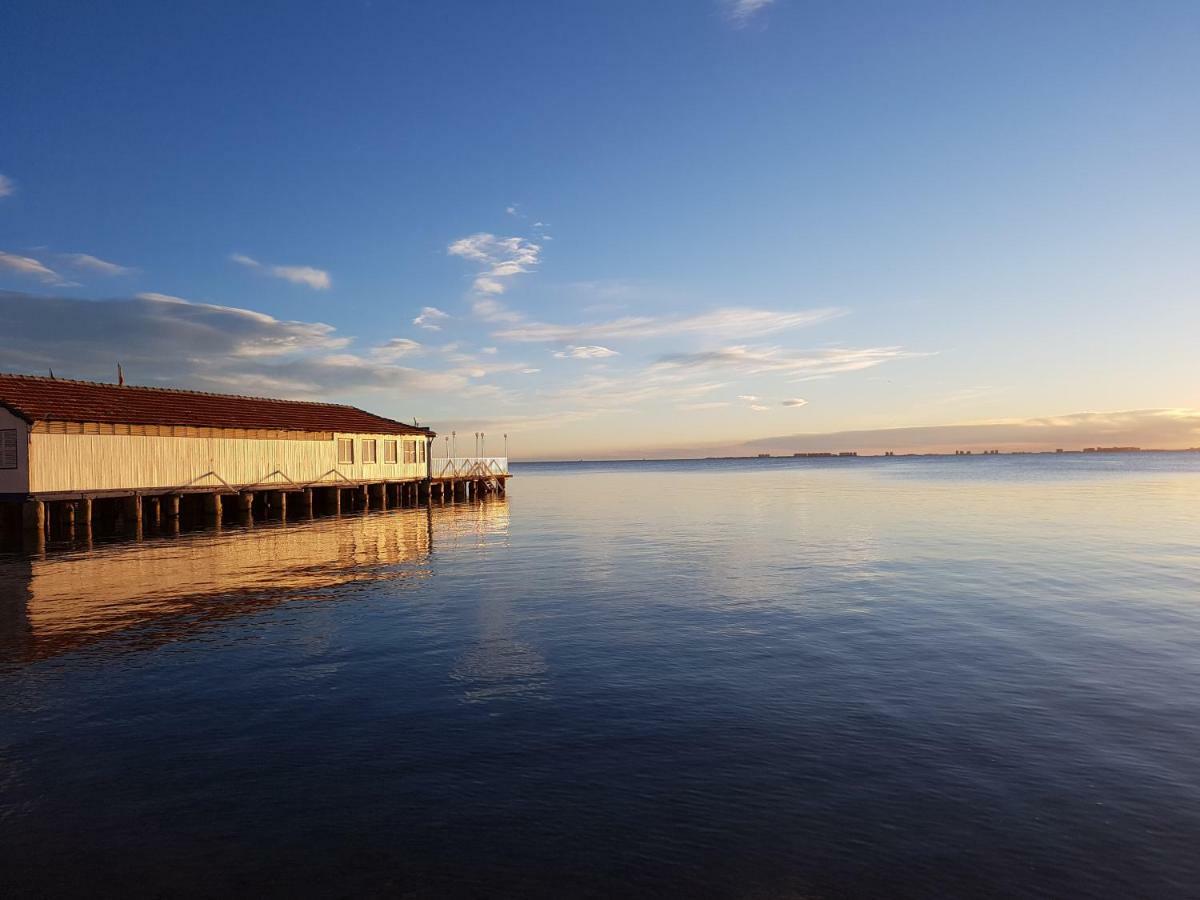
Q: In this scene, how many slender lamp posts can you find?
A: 5